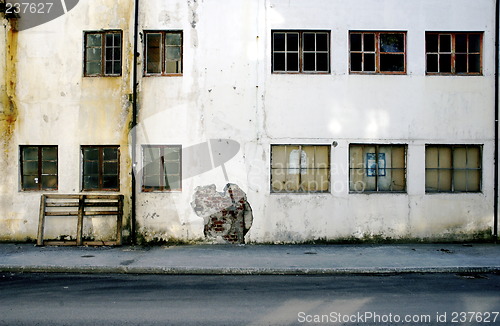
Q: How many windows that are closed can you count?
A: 11